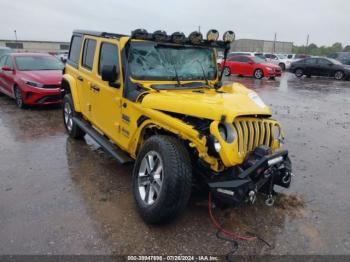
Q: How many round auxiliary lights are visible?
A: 6